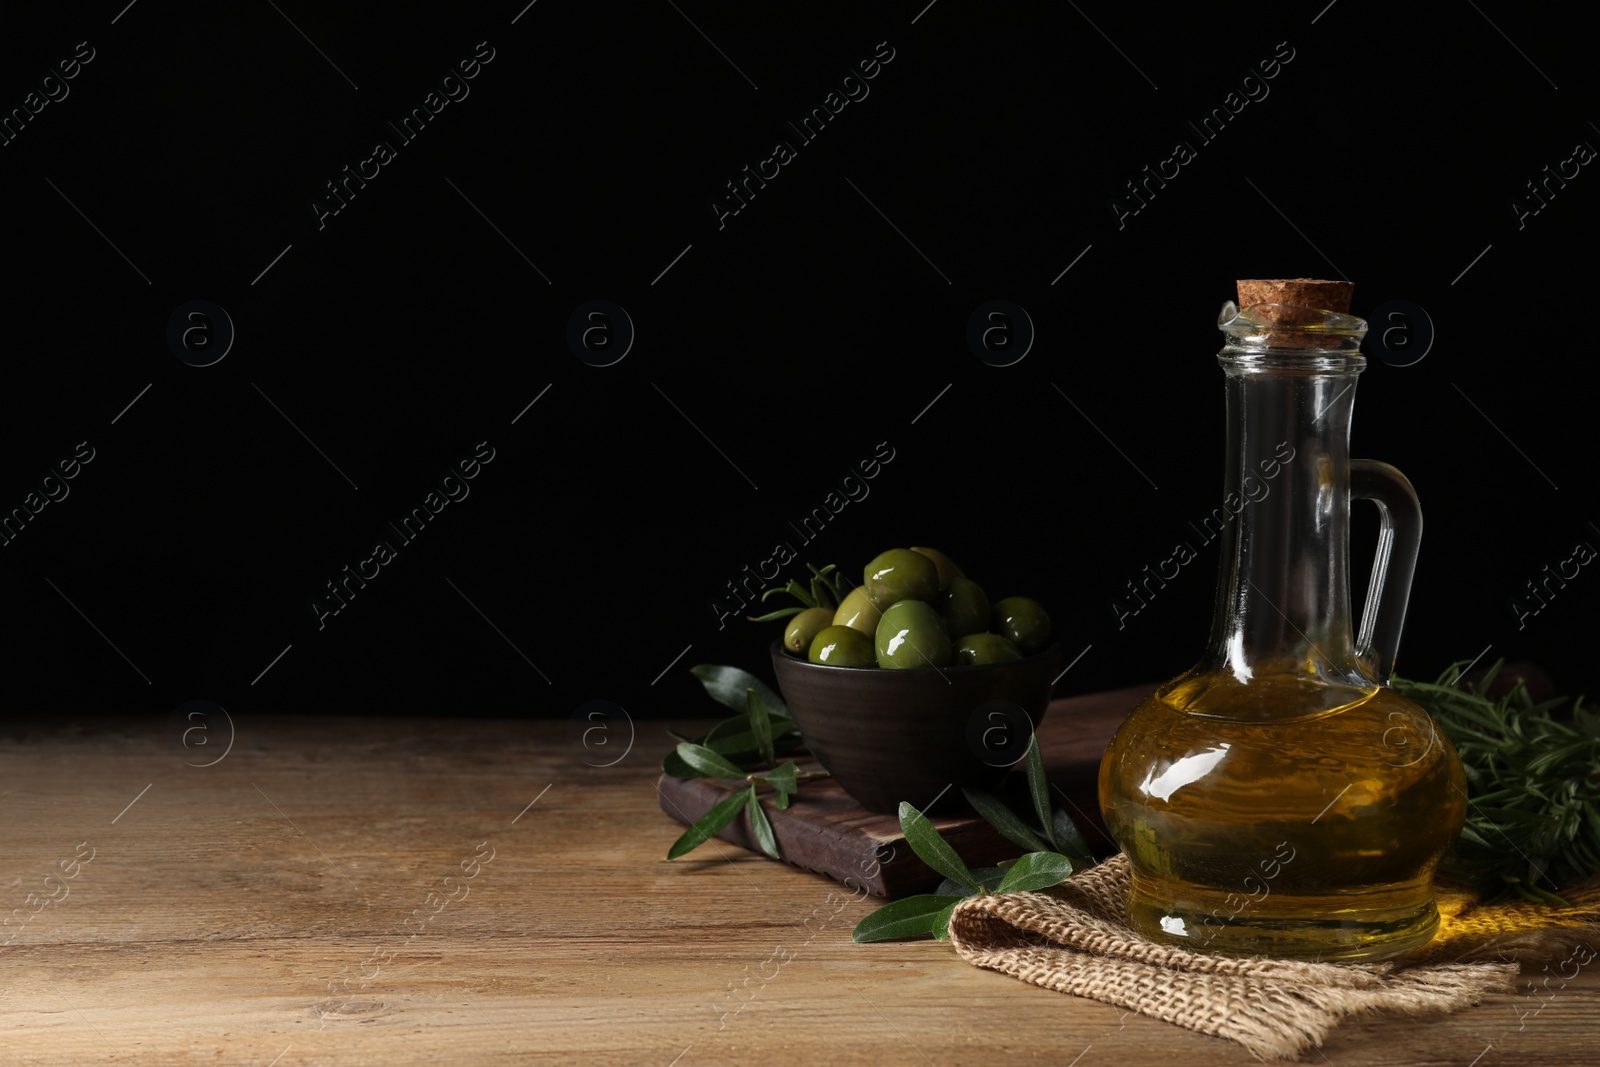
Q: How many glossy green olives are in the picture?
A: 9